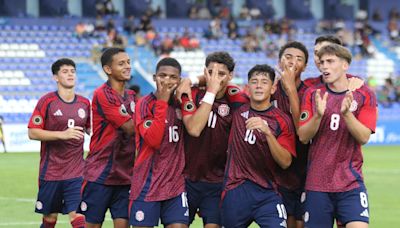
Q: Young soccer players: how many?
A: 8